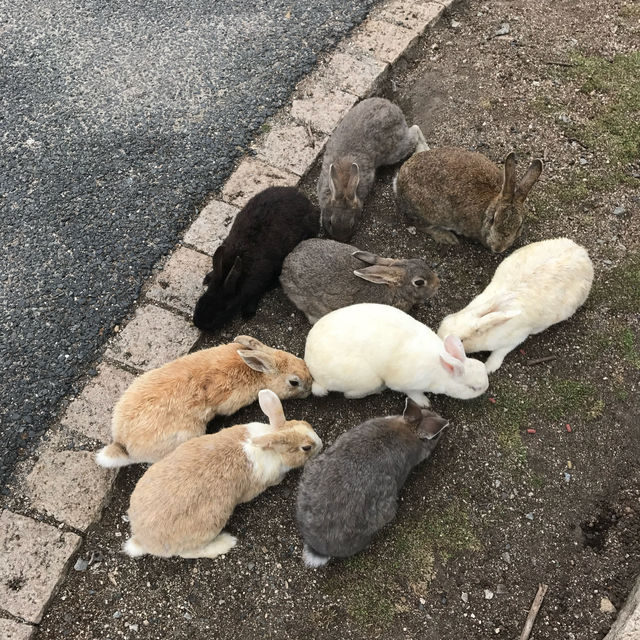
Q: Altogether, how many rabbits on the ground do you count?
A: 9